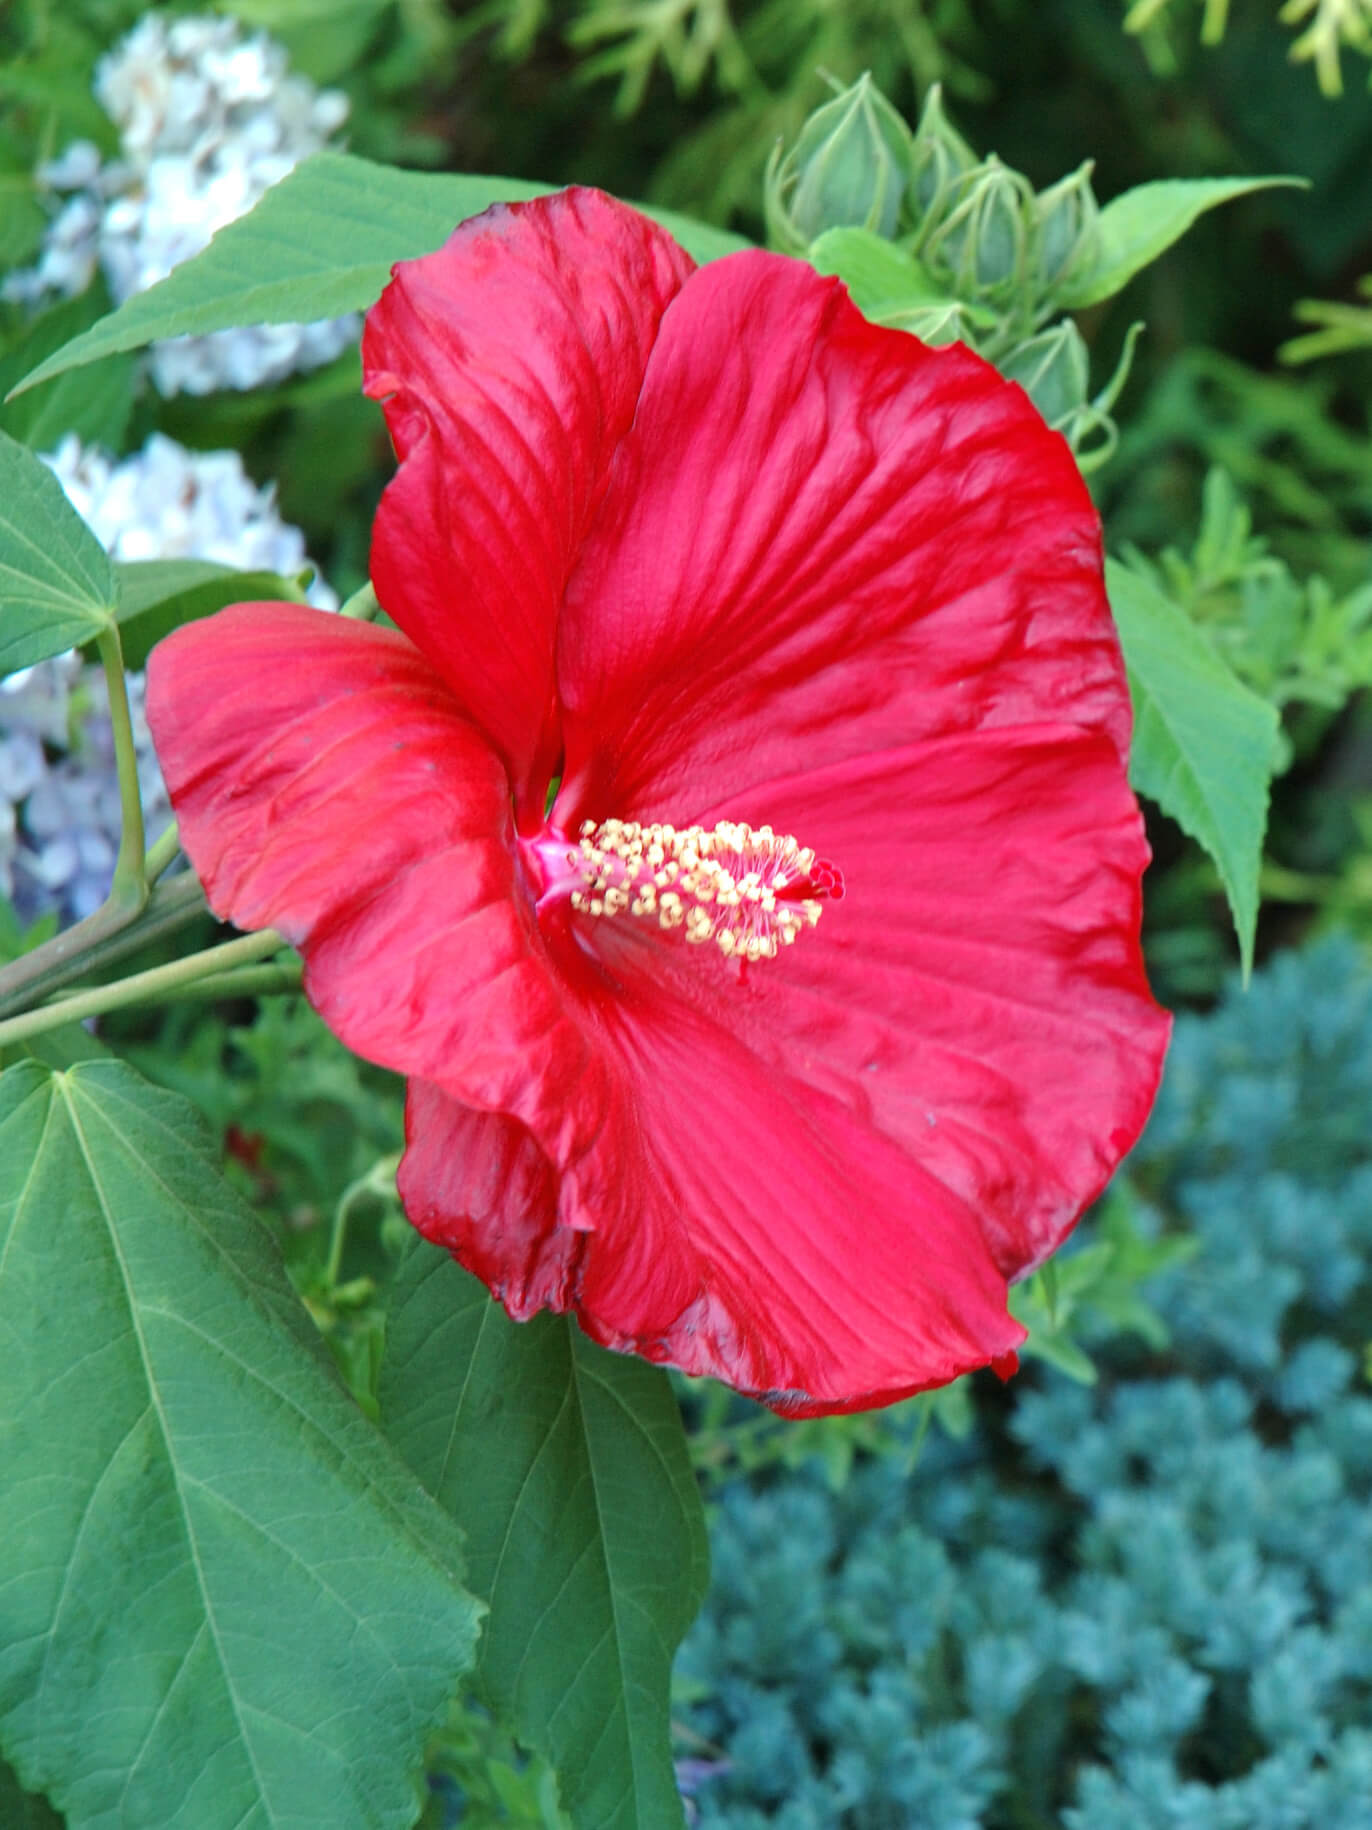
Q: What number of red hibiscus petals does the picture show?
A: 5